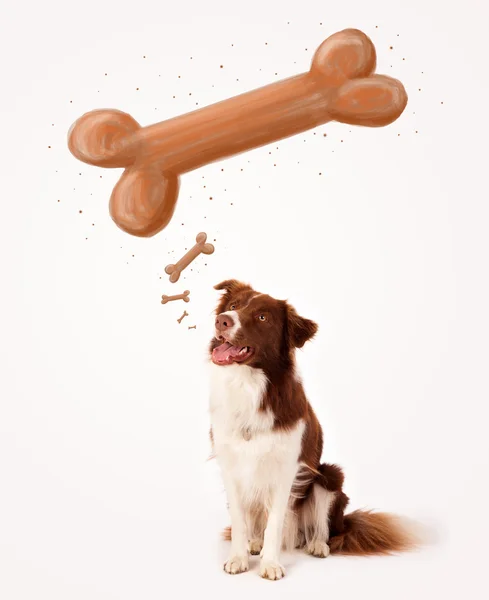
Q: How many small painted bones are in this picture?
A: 4